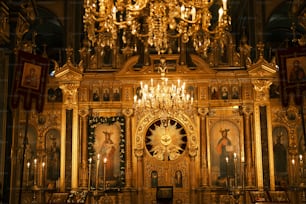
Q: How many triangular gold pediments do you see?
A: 2